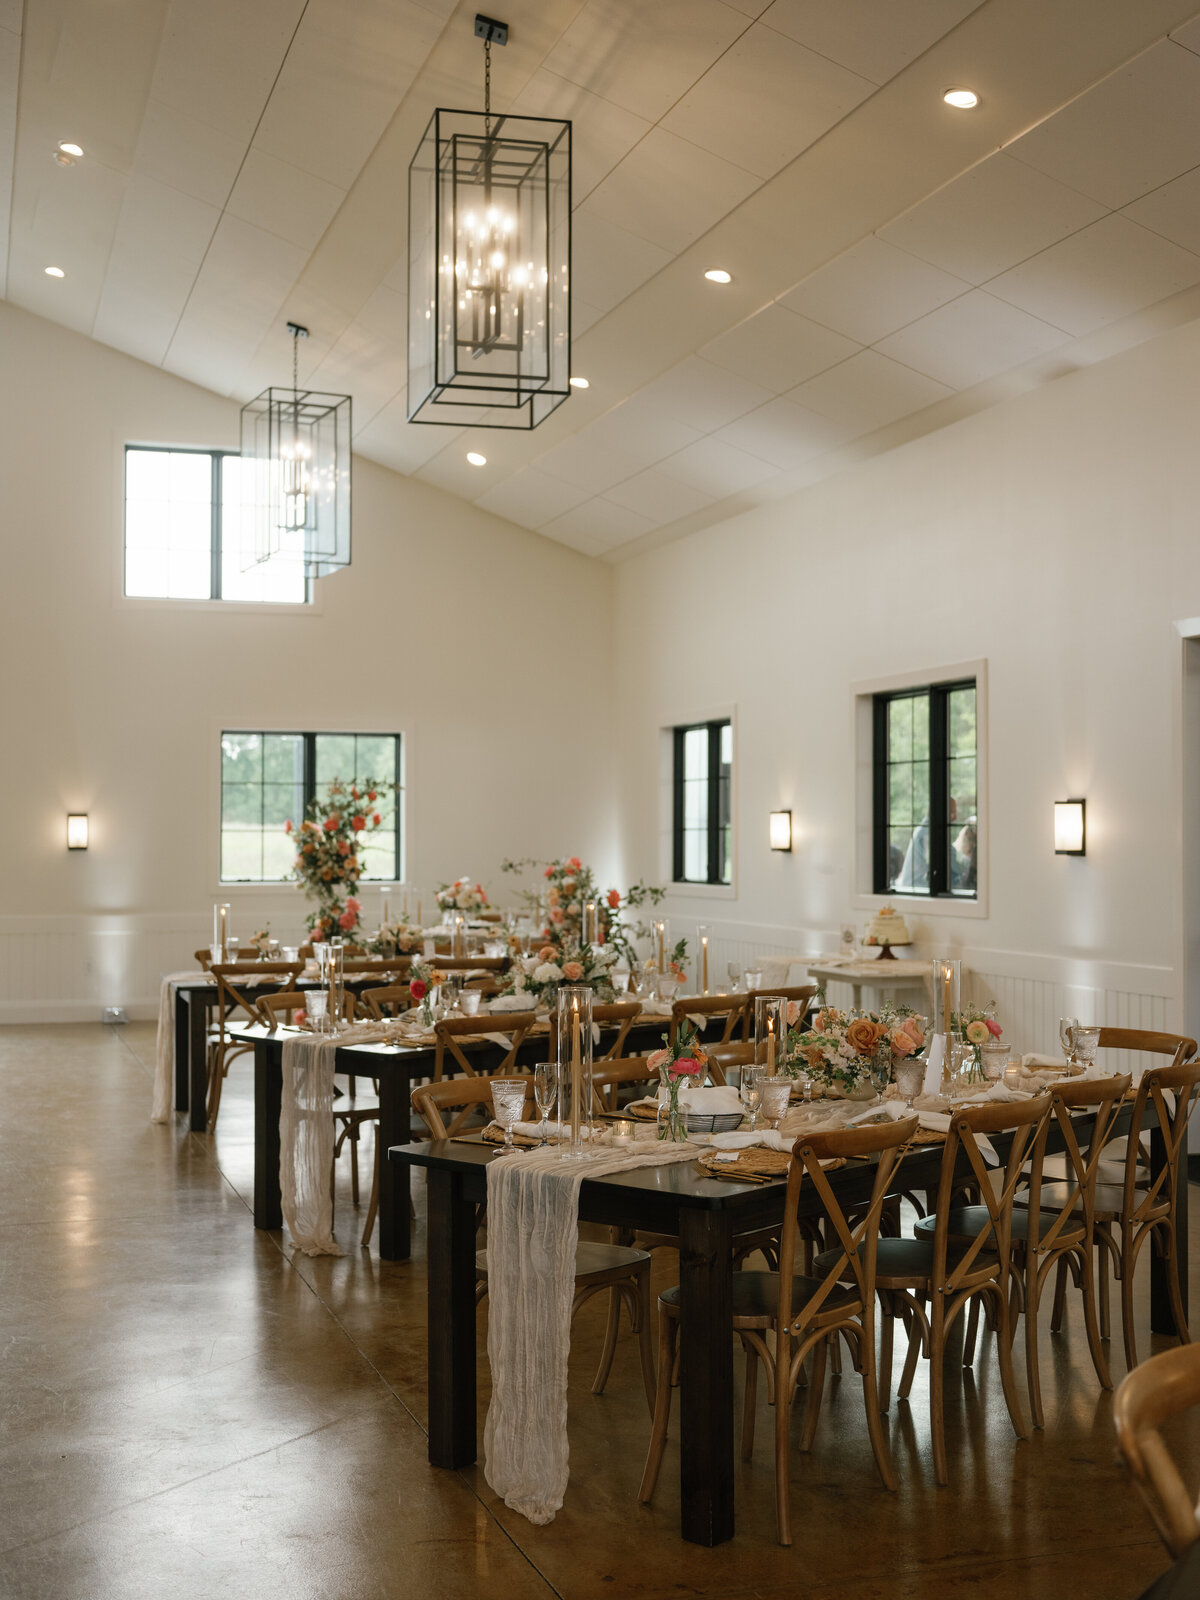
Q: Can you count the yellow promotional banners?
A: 0